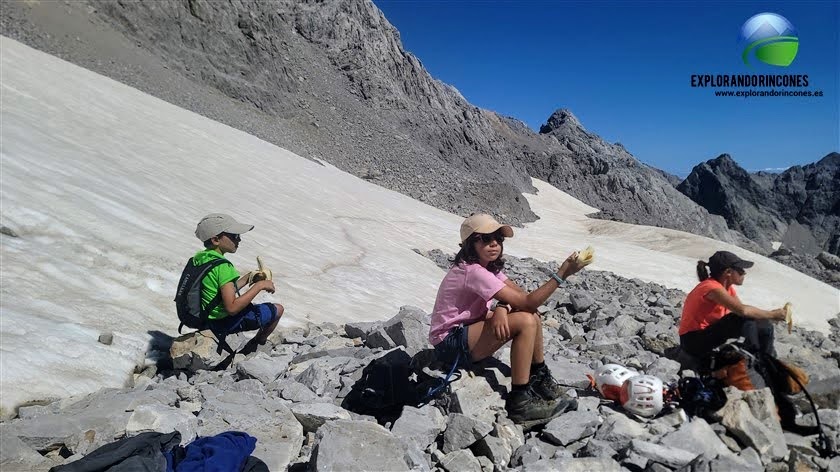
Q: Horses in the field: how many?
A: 0